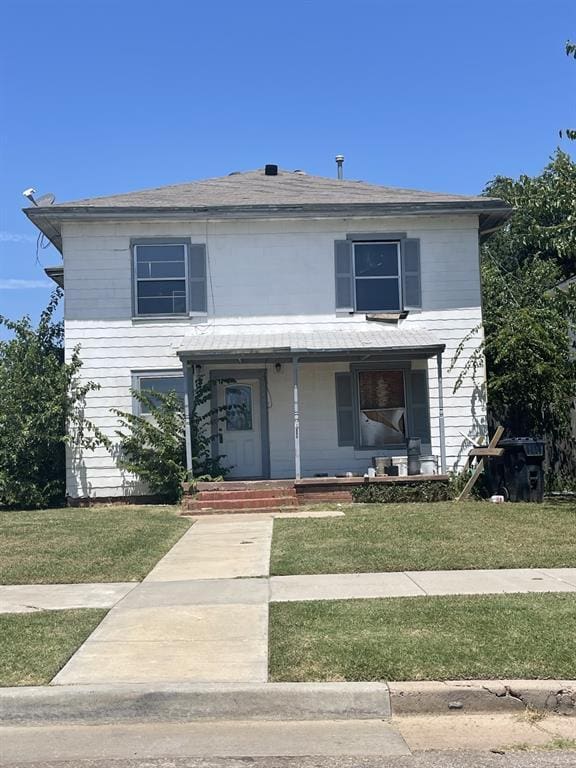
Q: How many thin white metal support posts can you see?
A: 3